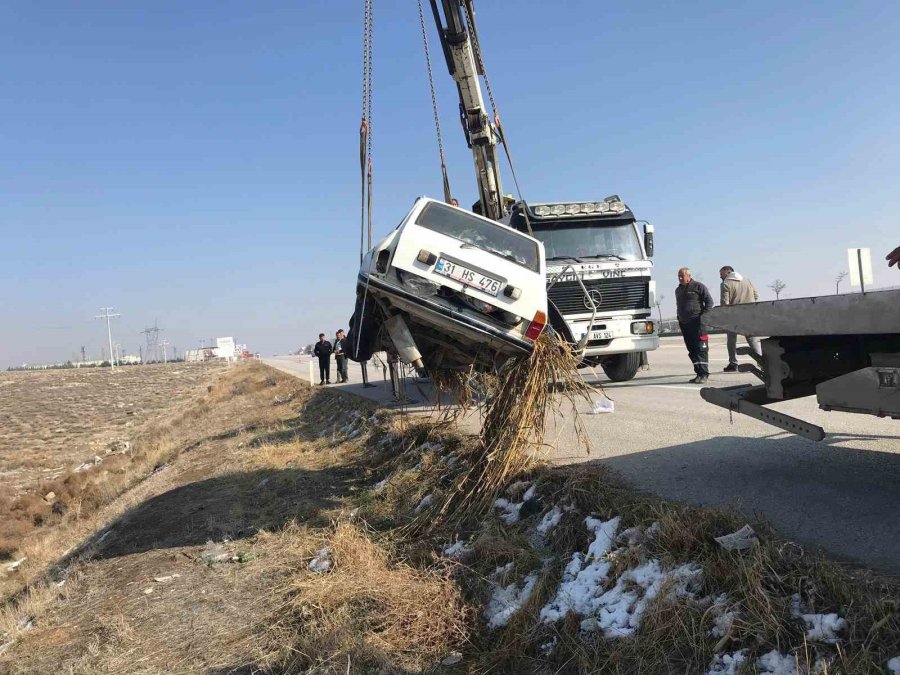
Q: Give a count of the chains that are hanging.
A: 4